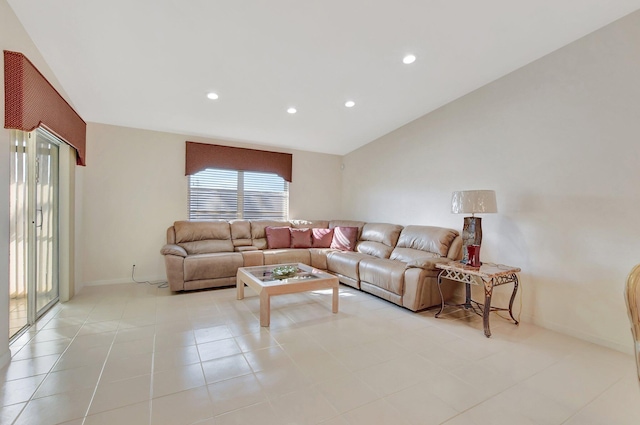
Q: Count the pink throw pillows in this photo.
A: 4